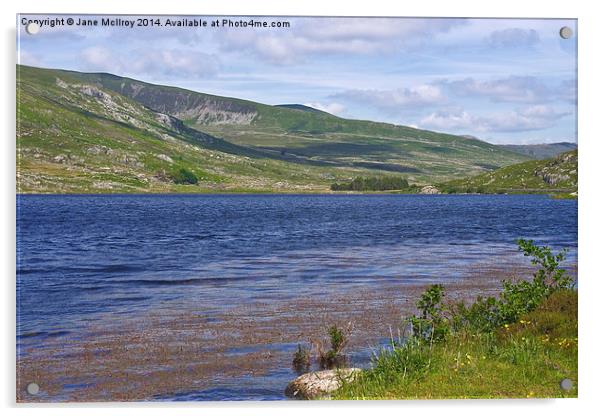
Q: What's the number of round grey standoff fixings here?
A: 4